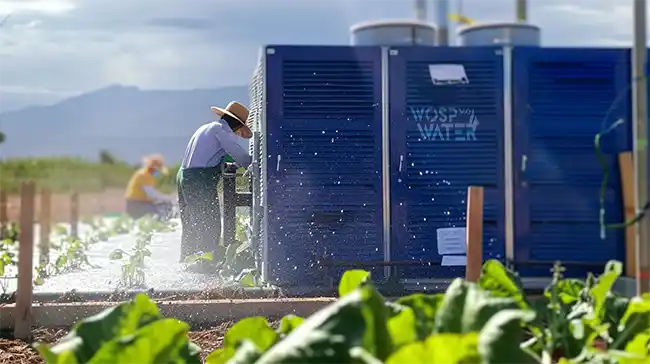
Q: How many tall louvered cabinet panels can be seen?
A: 3